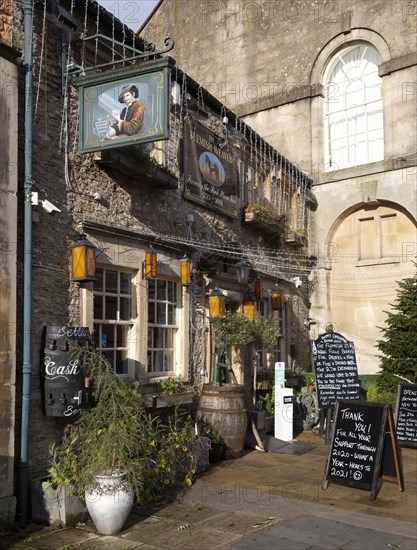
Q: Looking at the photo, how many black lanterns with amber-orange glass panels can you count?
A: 7